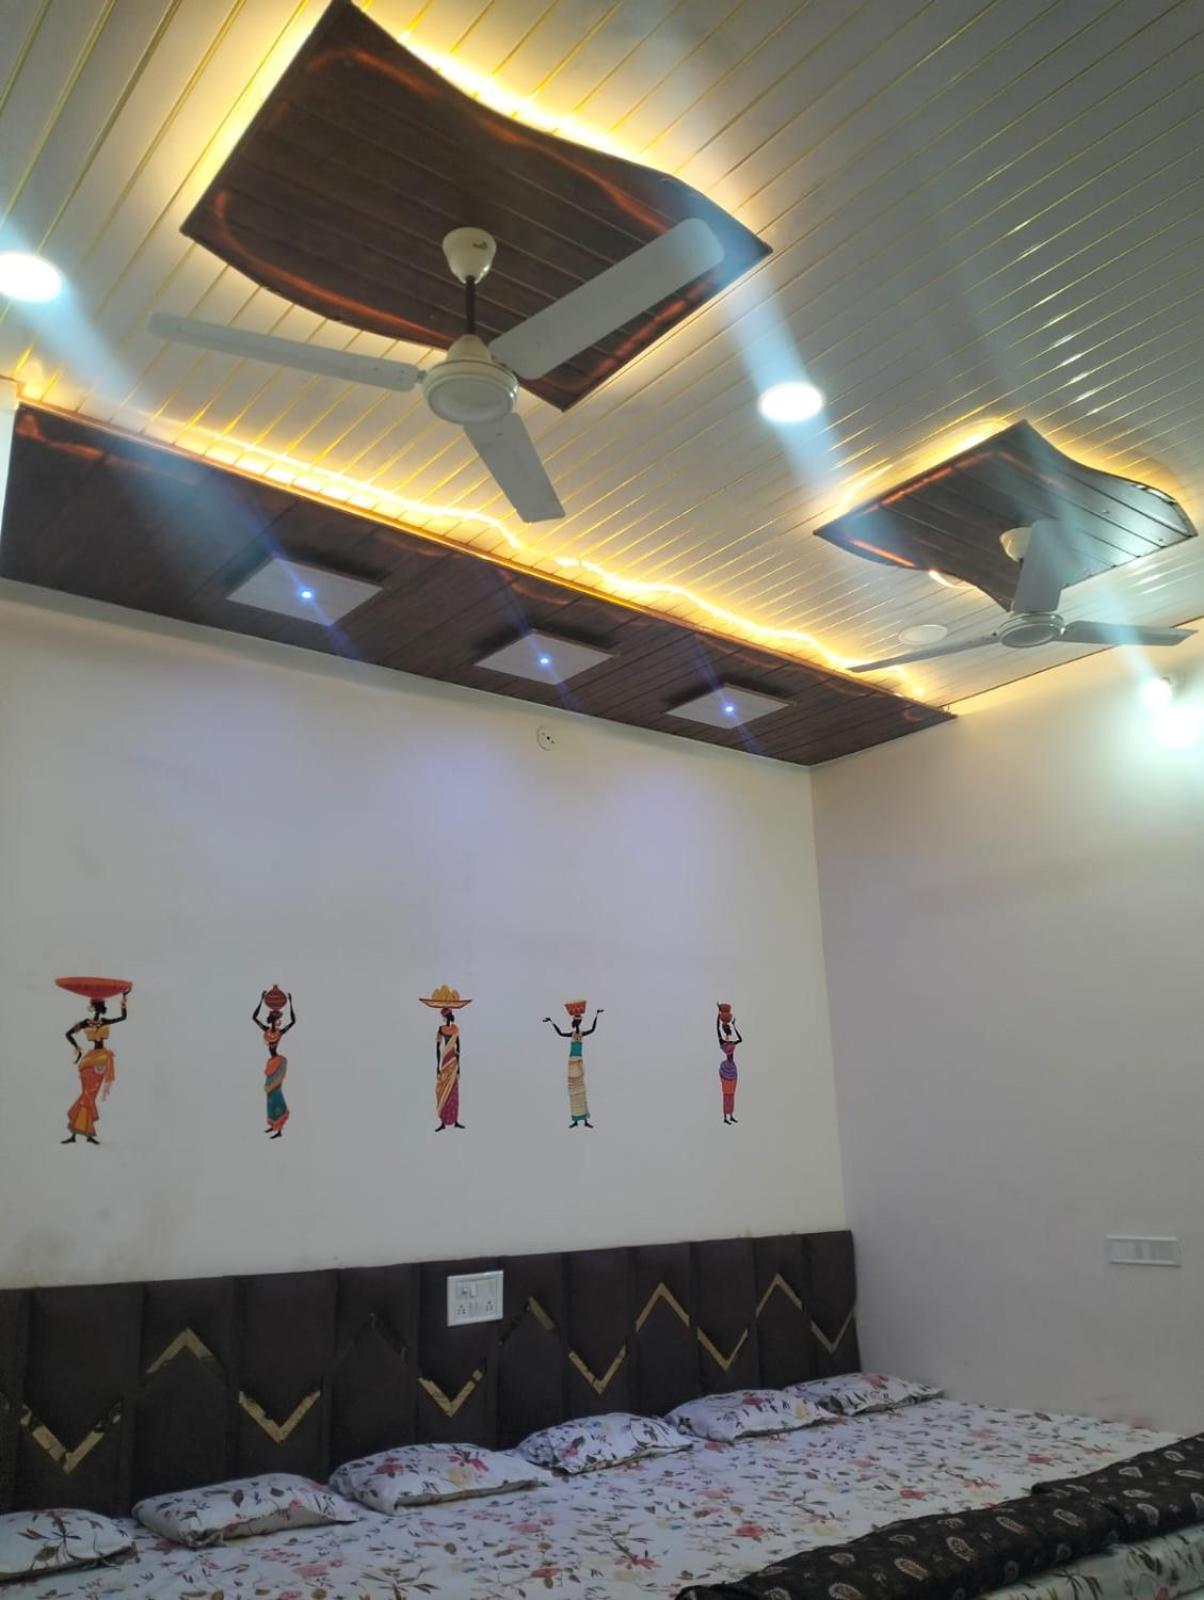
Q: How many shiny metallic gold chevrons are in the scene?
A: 11